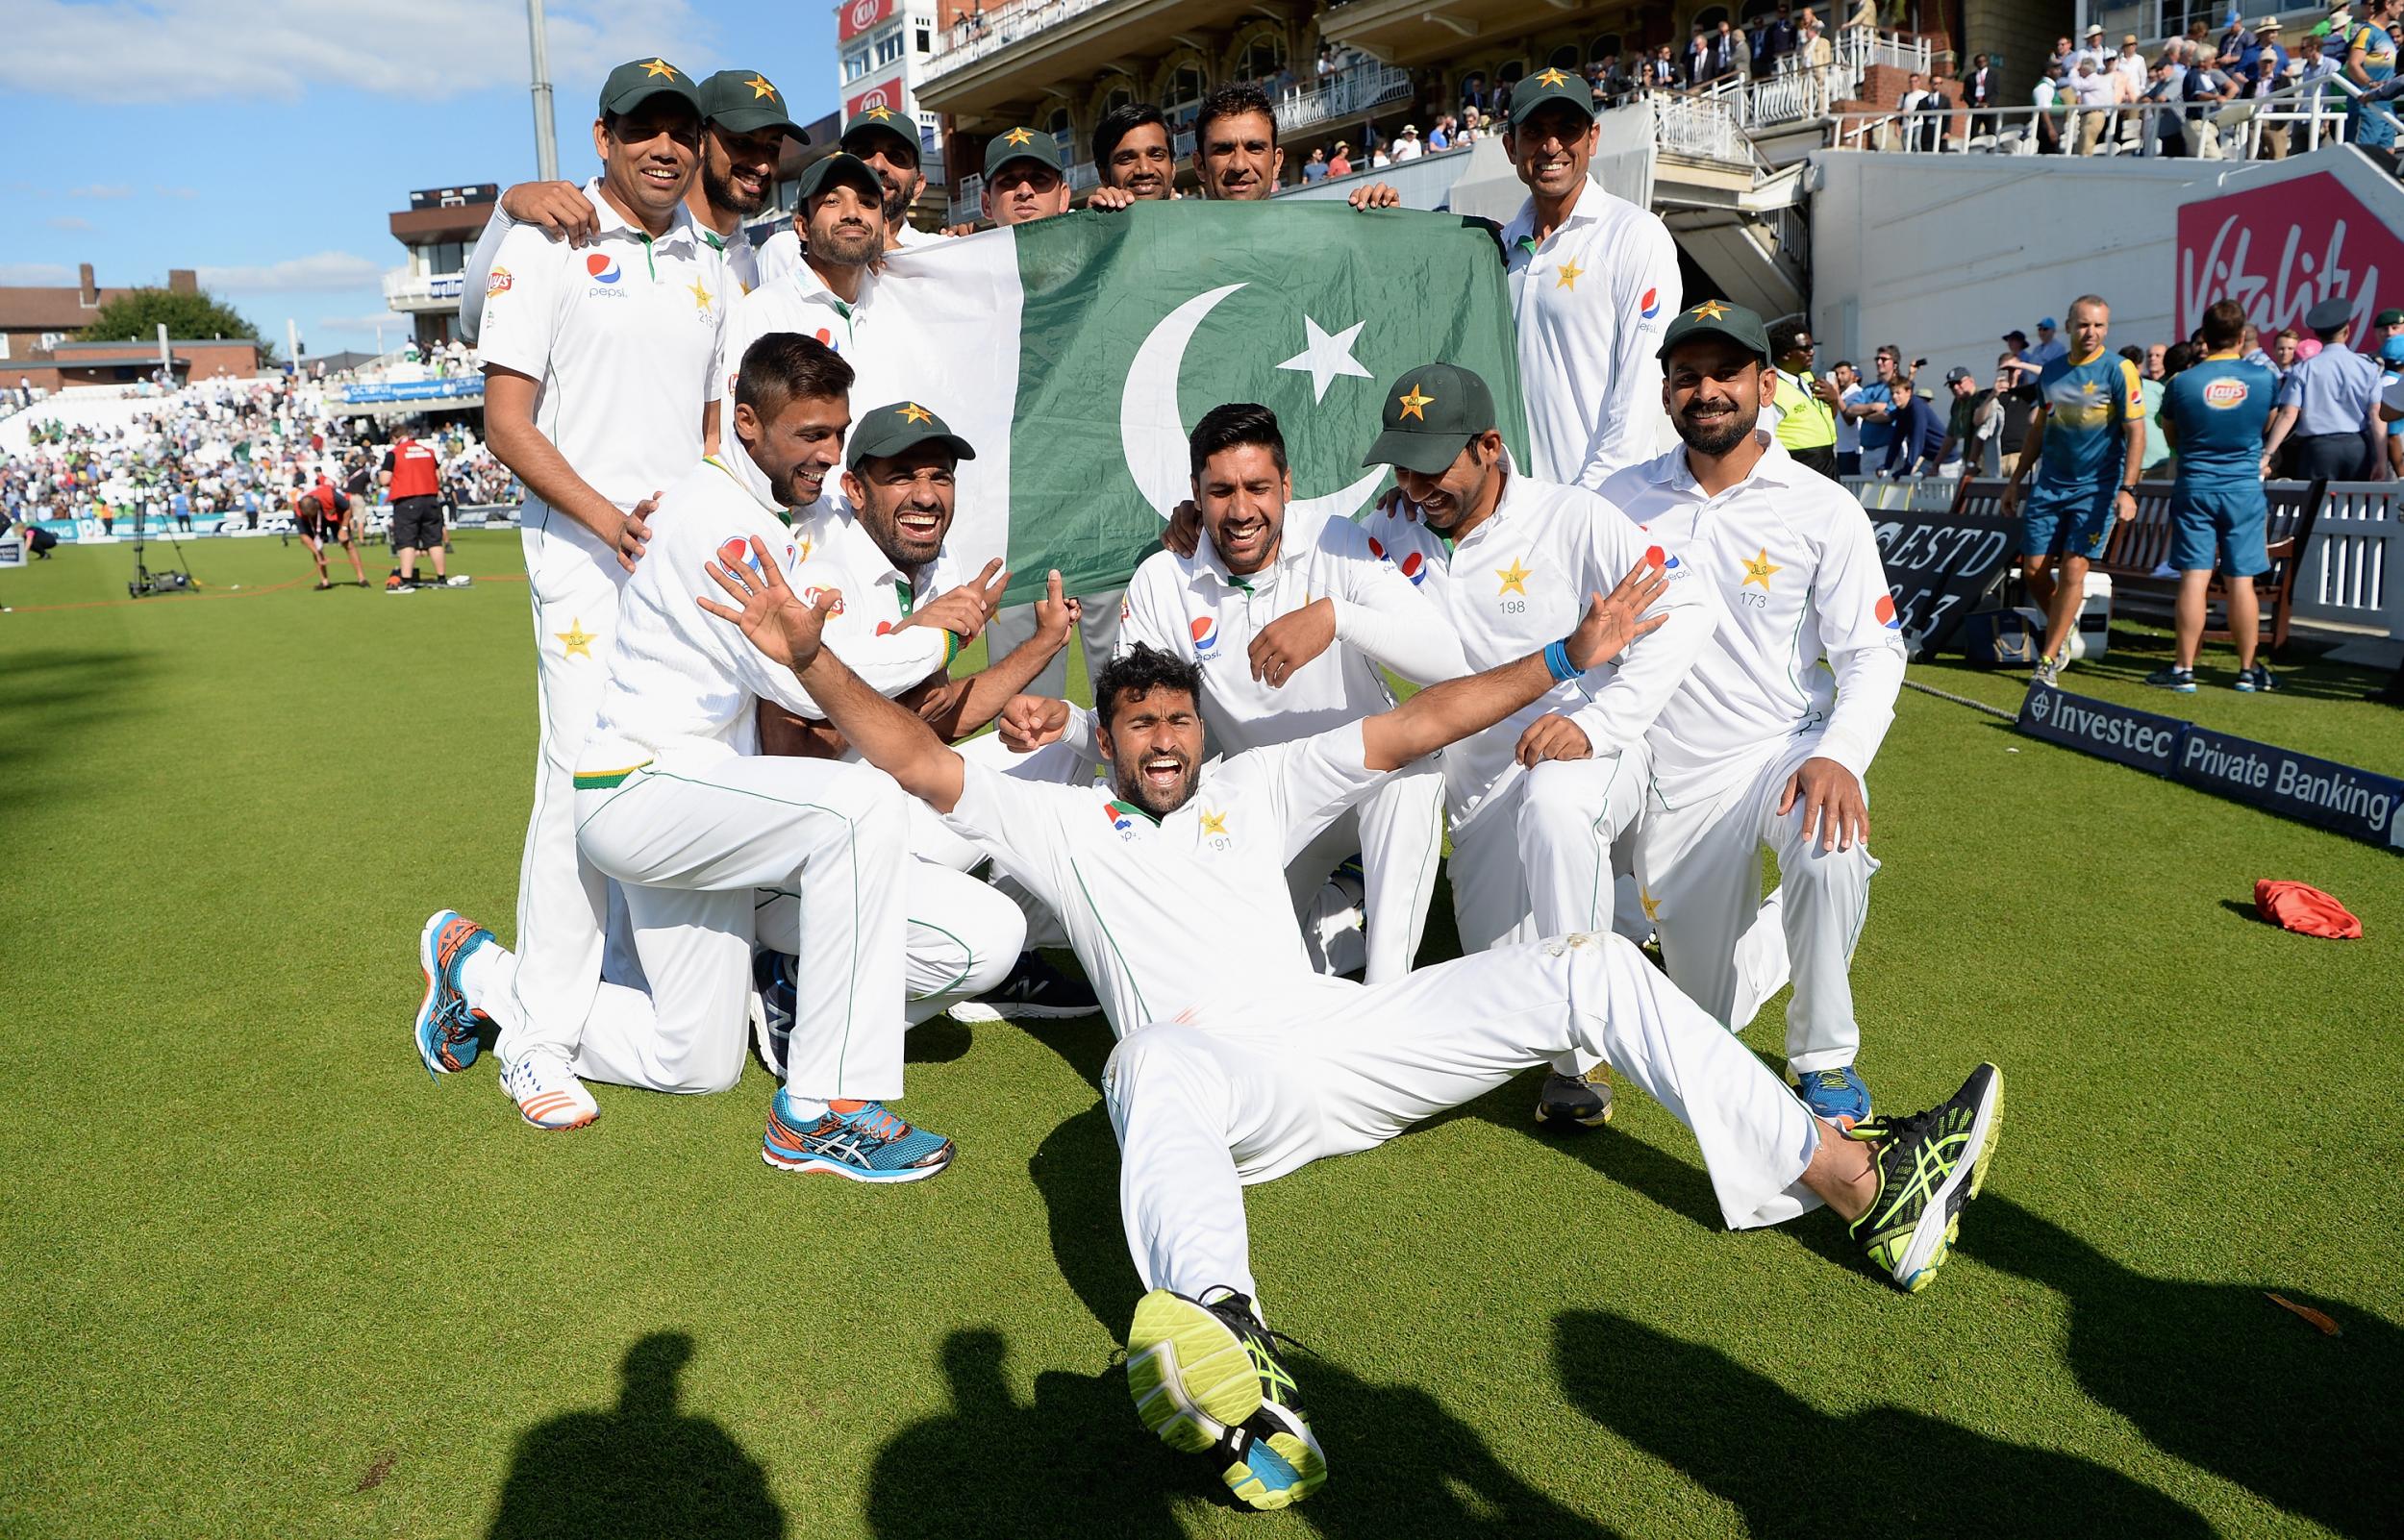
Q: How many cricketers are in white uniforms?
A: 14